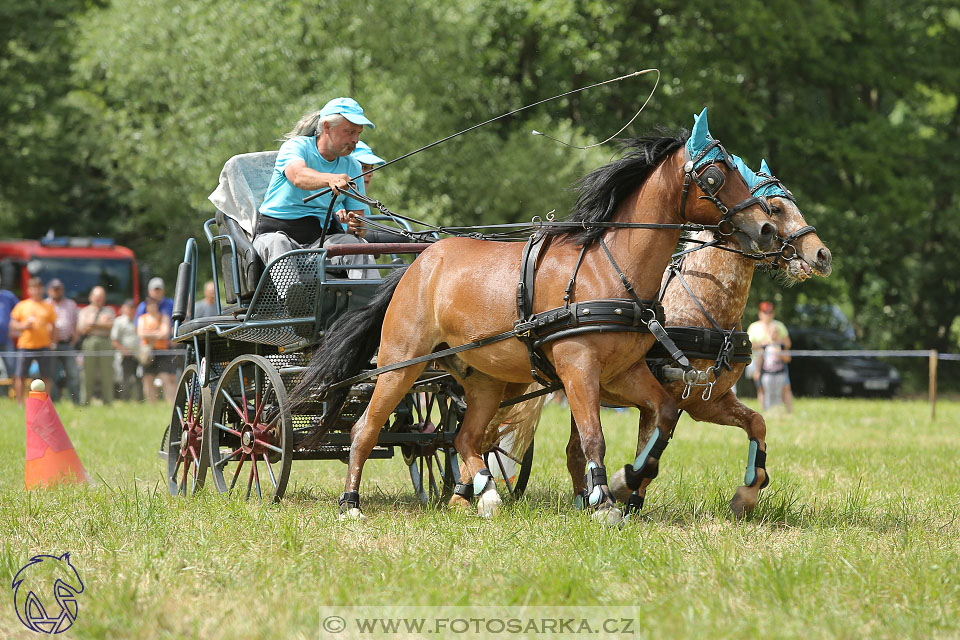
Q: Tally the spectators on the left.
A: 8